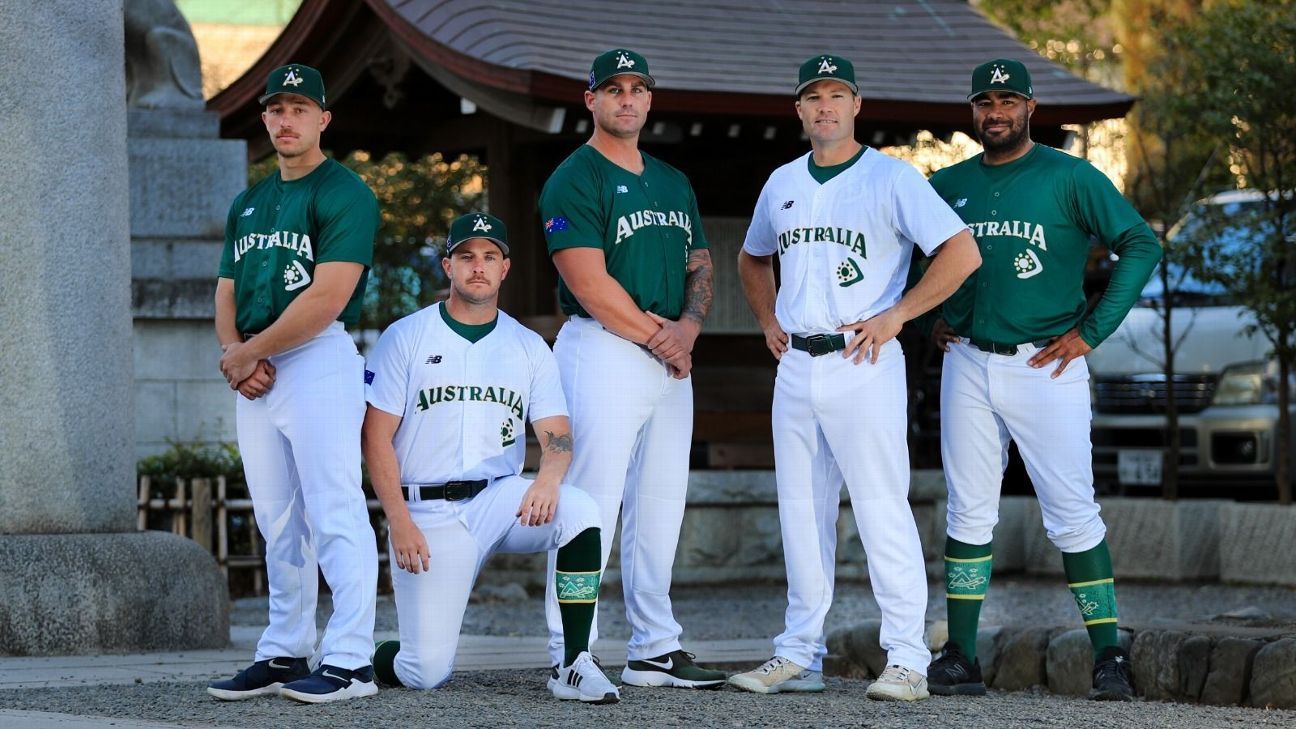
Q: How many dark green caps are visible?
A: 5